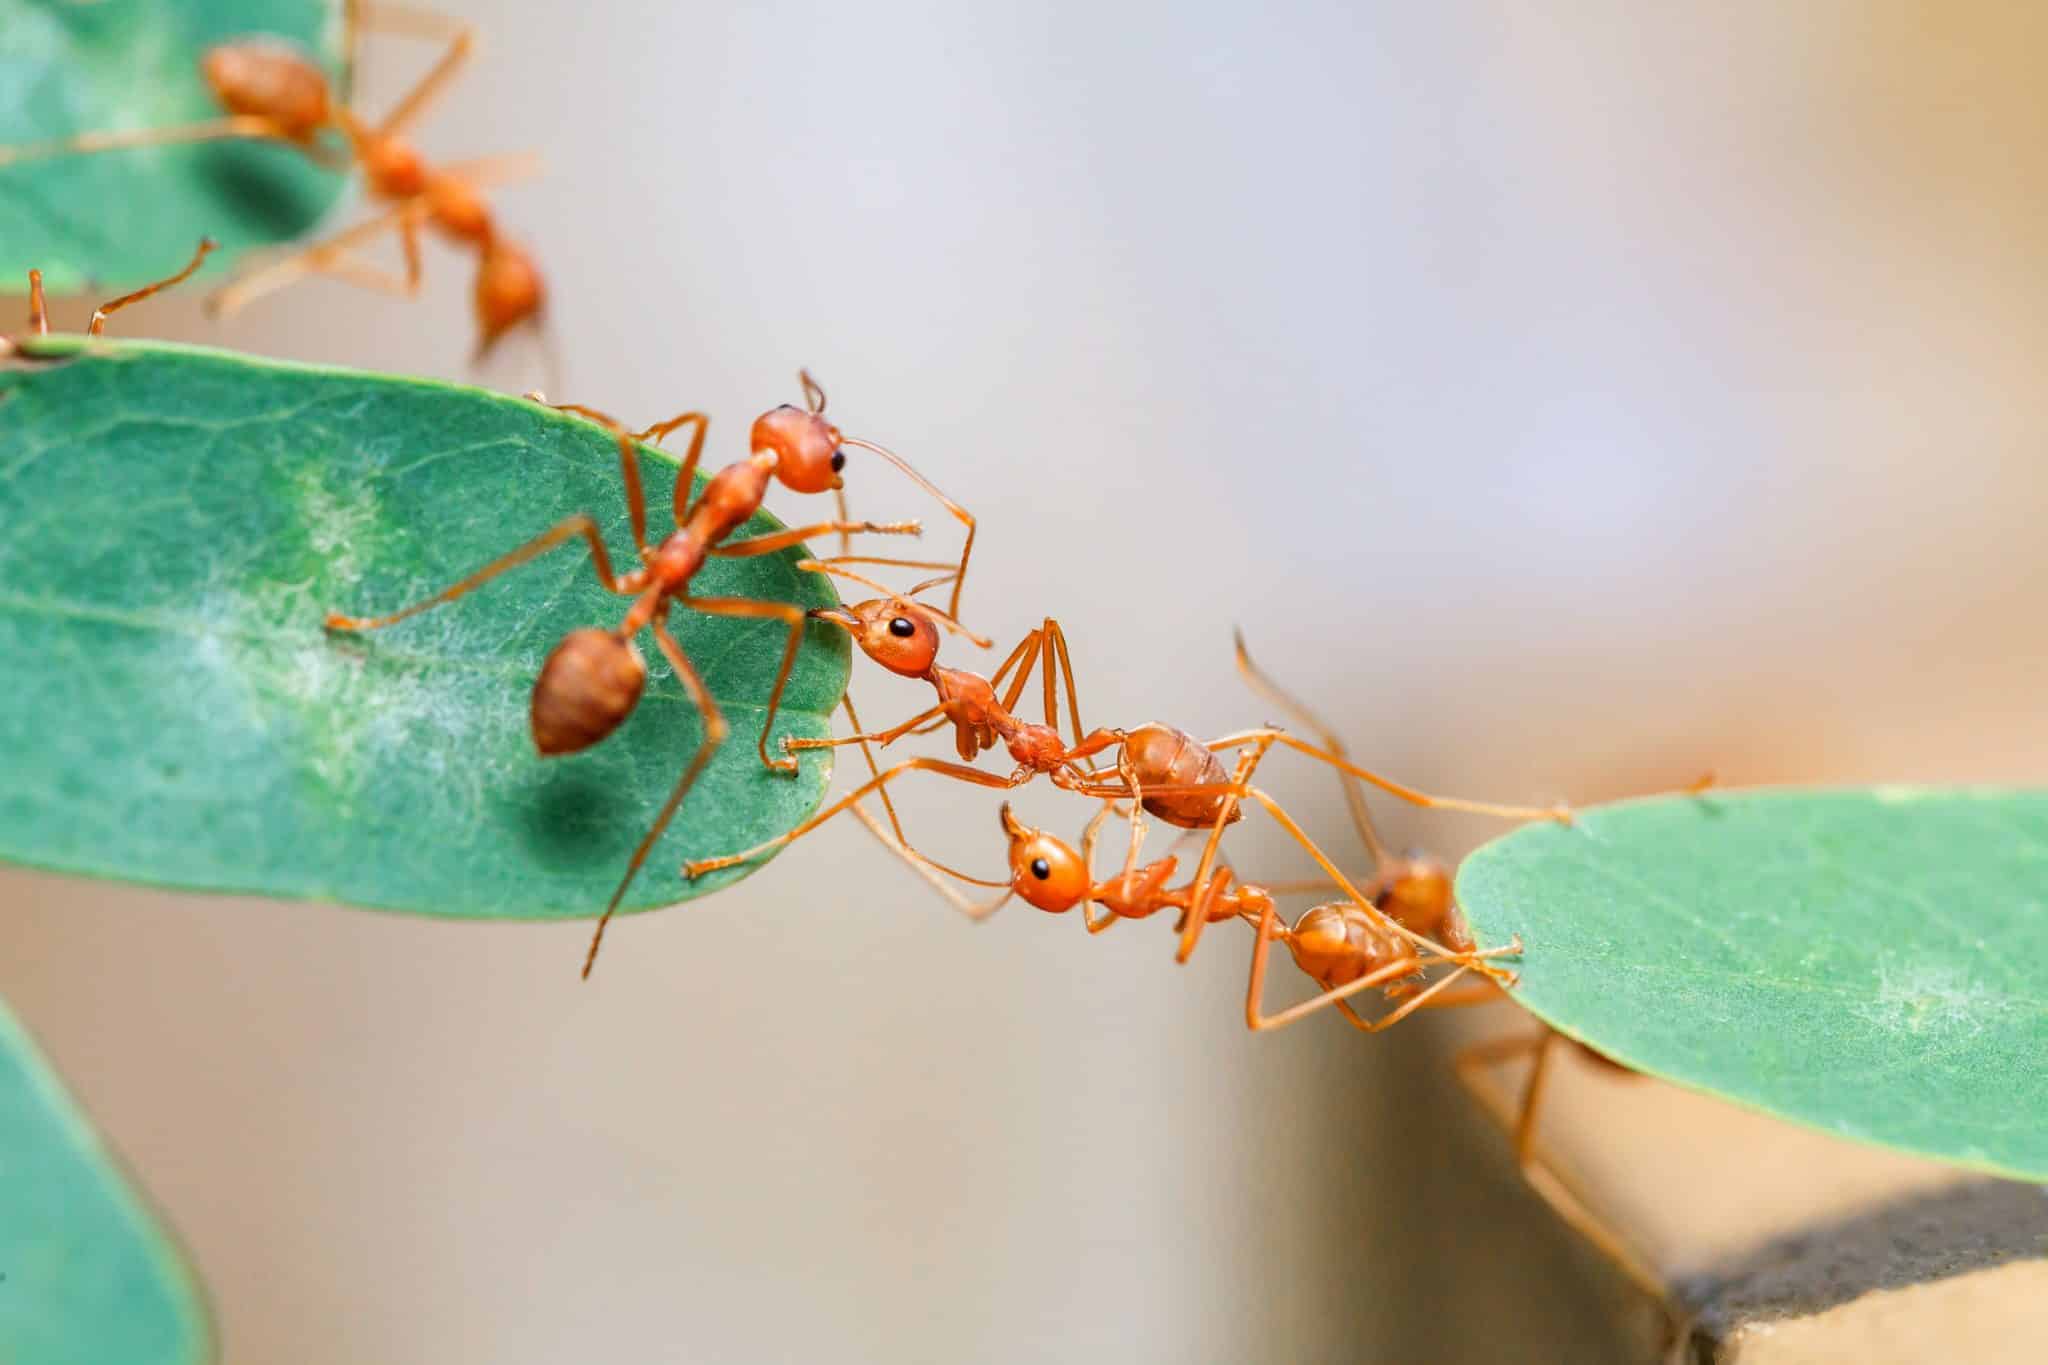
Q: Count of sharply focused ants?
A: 3